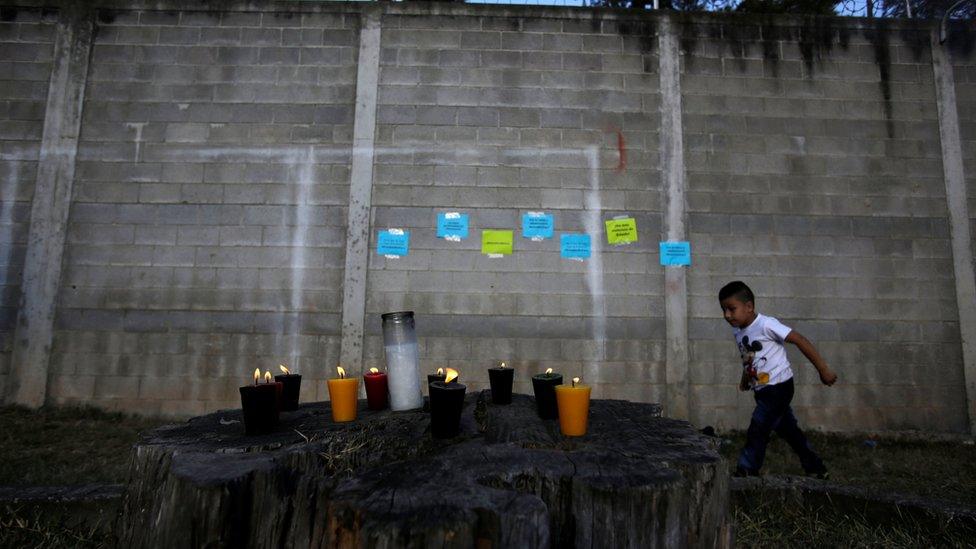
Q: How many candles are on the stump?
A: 11